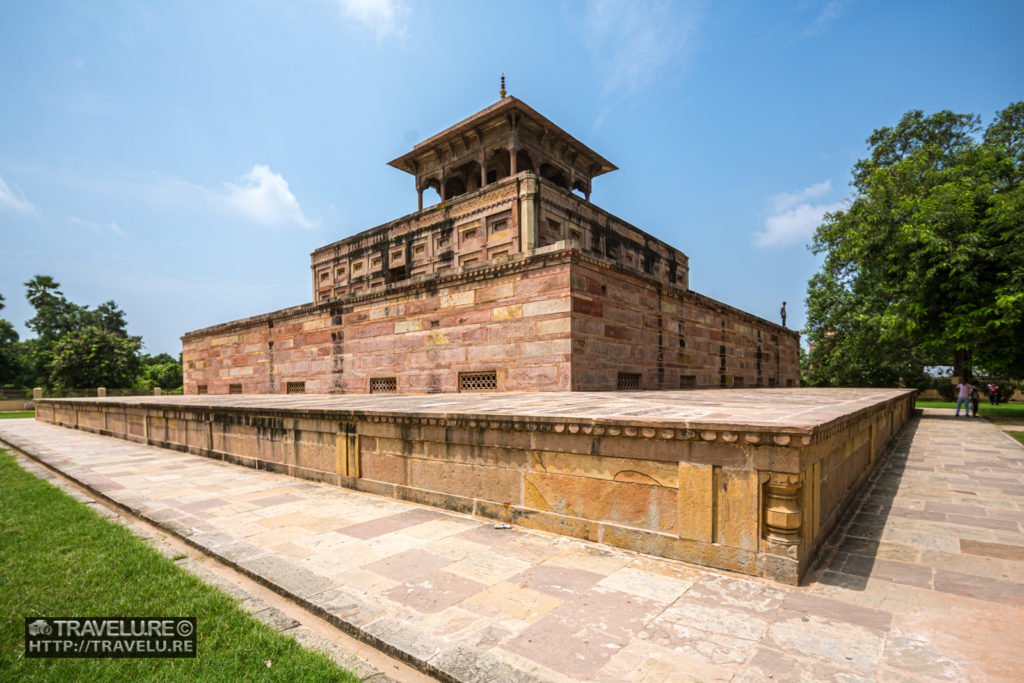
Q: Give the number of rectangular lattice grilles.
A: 10